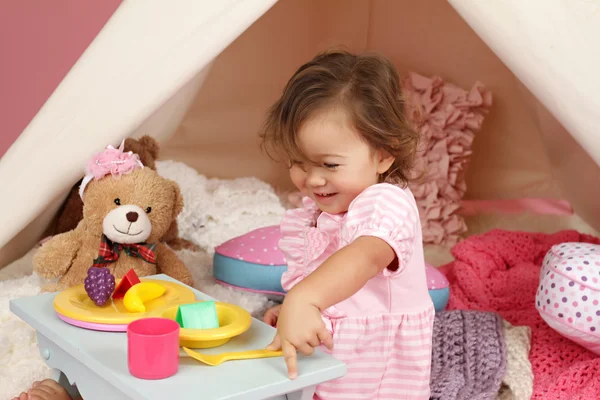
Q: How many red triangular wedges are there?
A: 1